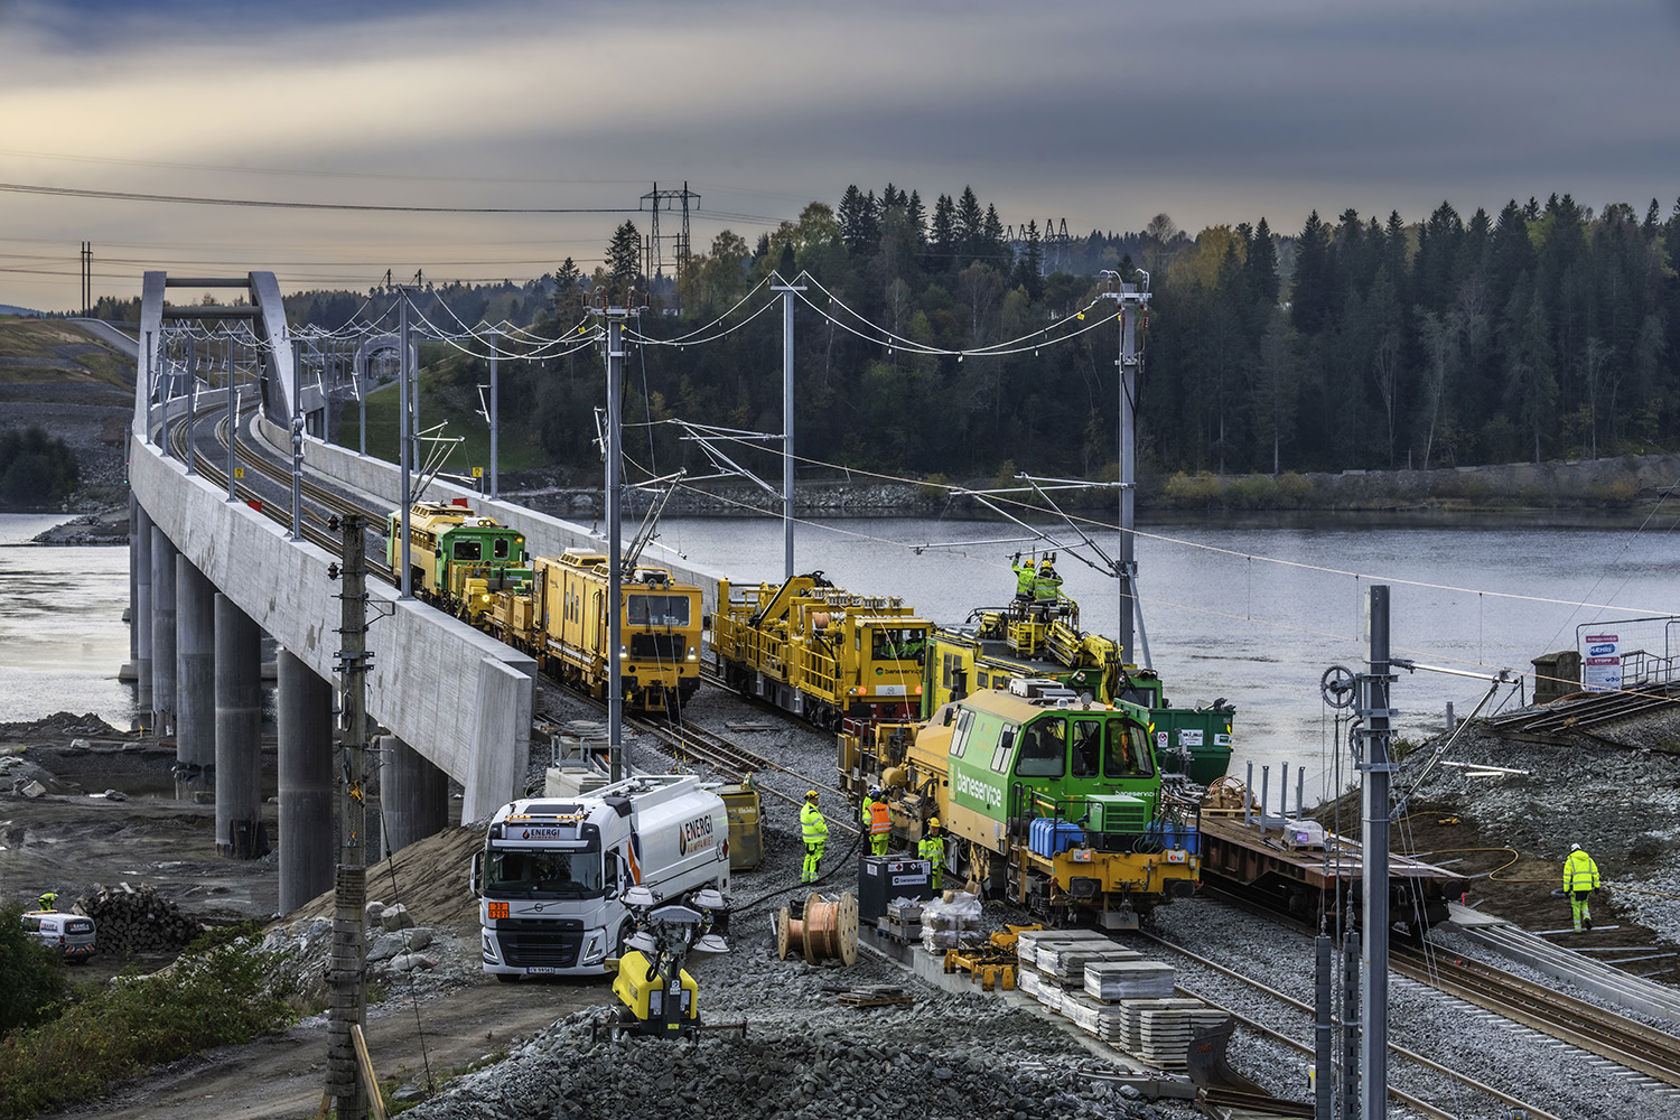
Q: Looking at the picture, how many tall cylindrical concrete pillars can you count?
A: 7